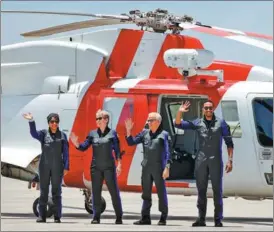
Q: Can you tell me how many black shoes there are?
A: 8